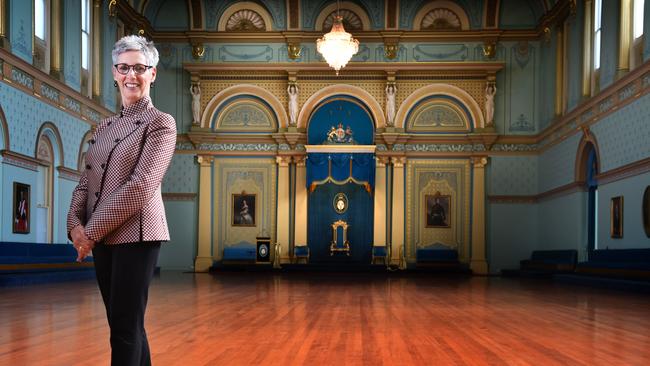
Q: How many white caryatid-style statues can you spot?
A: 4